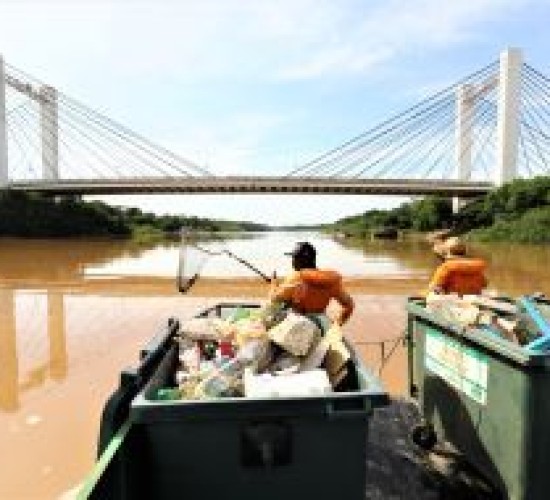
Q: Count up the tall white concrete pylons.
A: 4